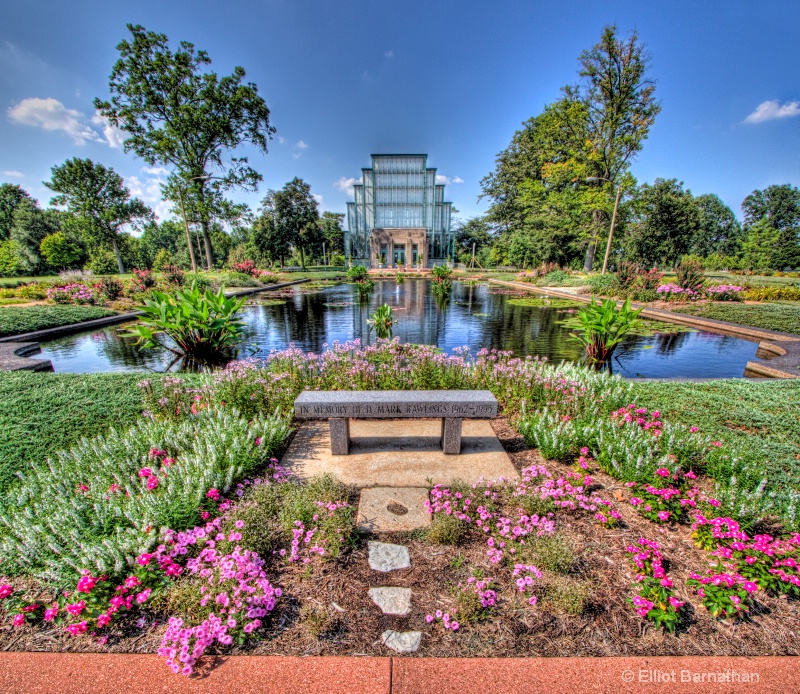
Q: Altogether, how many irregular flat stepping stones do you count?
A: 3